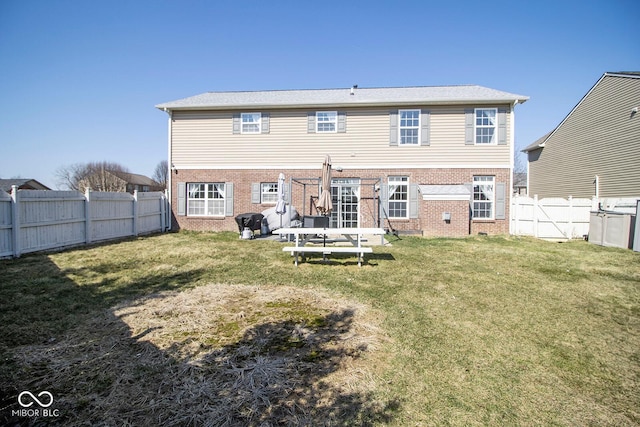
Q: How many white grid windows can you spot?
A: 8